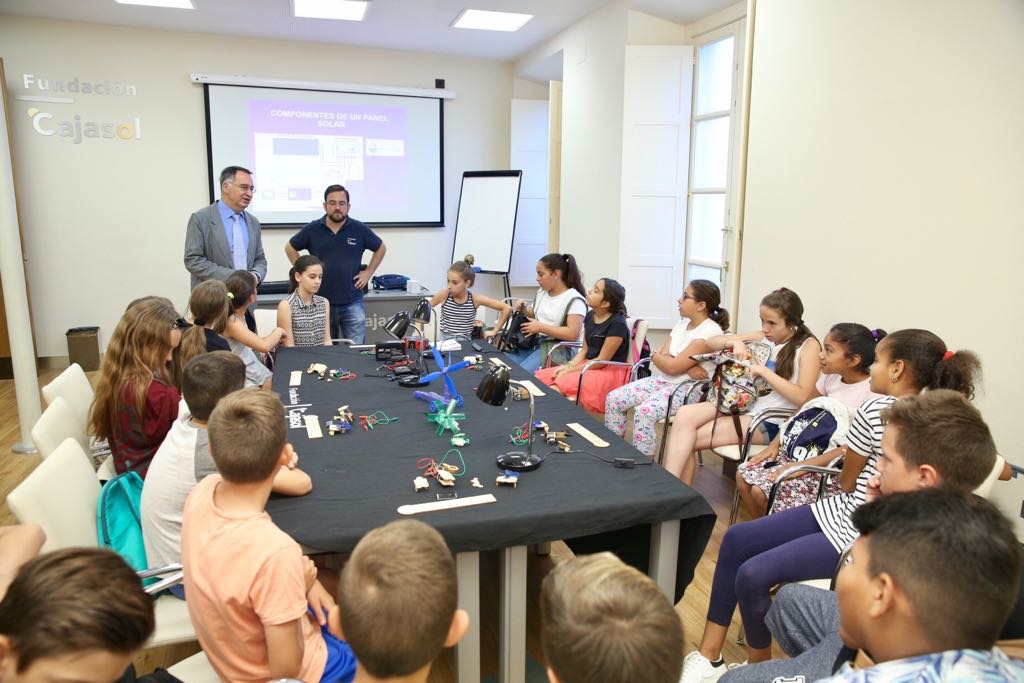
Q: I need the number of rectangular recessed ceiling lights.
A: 3